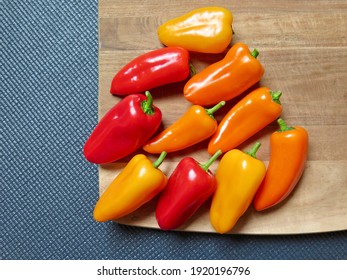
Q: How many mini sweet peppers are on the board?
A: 10